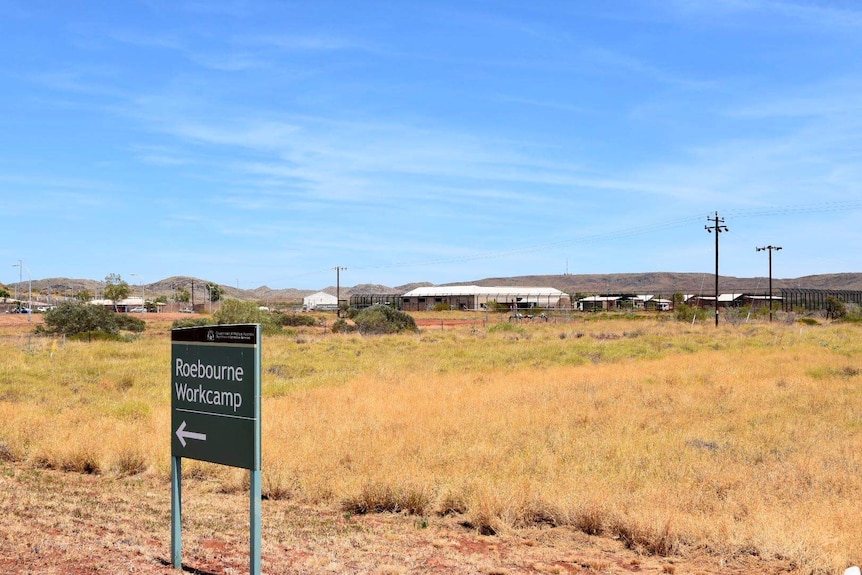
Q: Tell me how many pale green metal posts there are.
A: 2